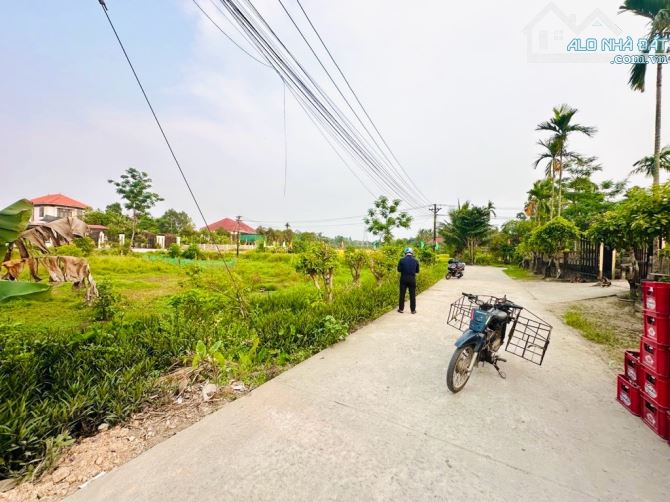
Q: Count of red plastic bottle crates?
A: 7